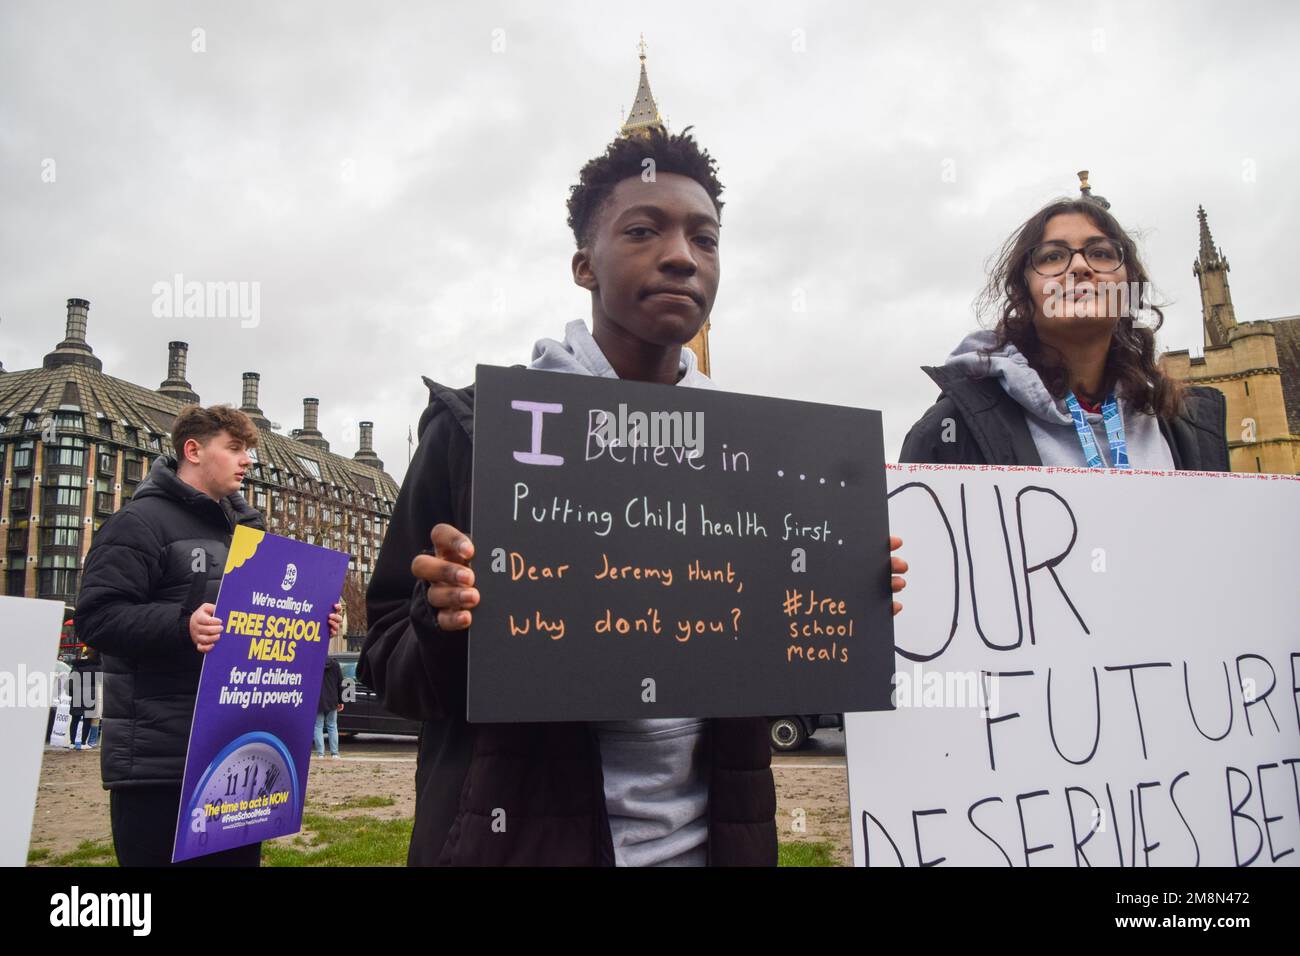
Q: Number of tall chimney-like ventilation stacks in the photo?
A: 5